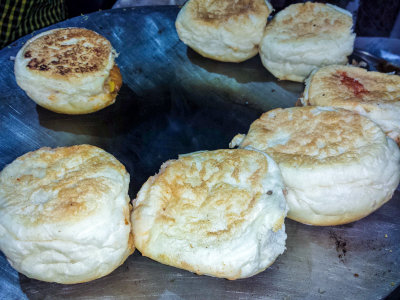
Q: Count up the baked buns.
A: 7